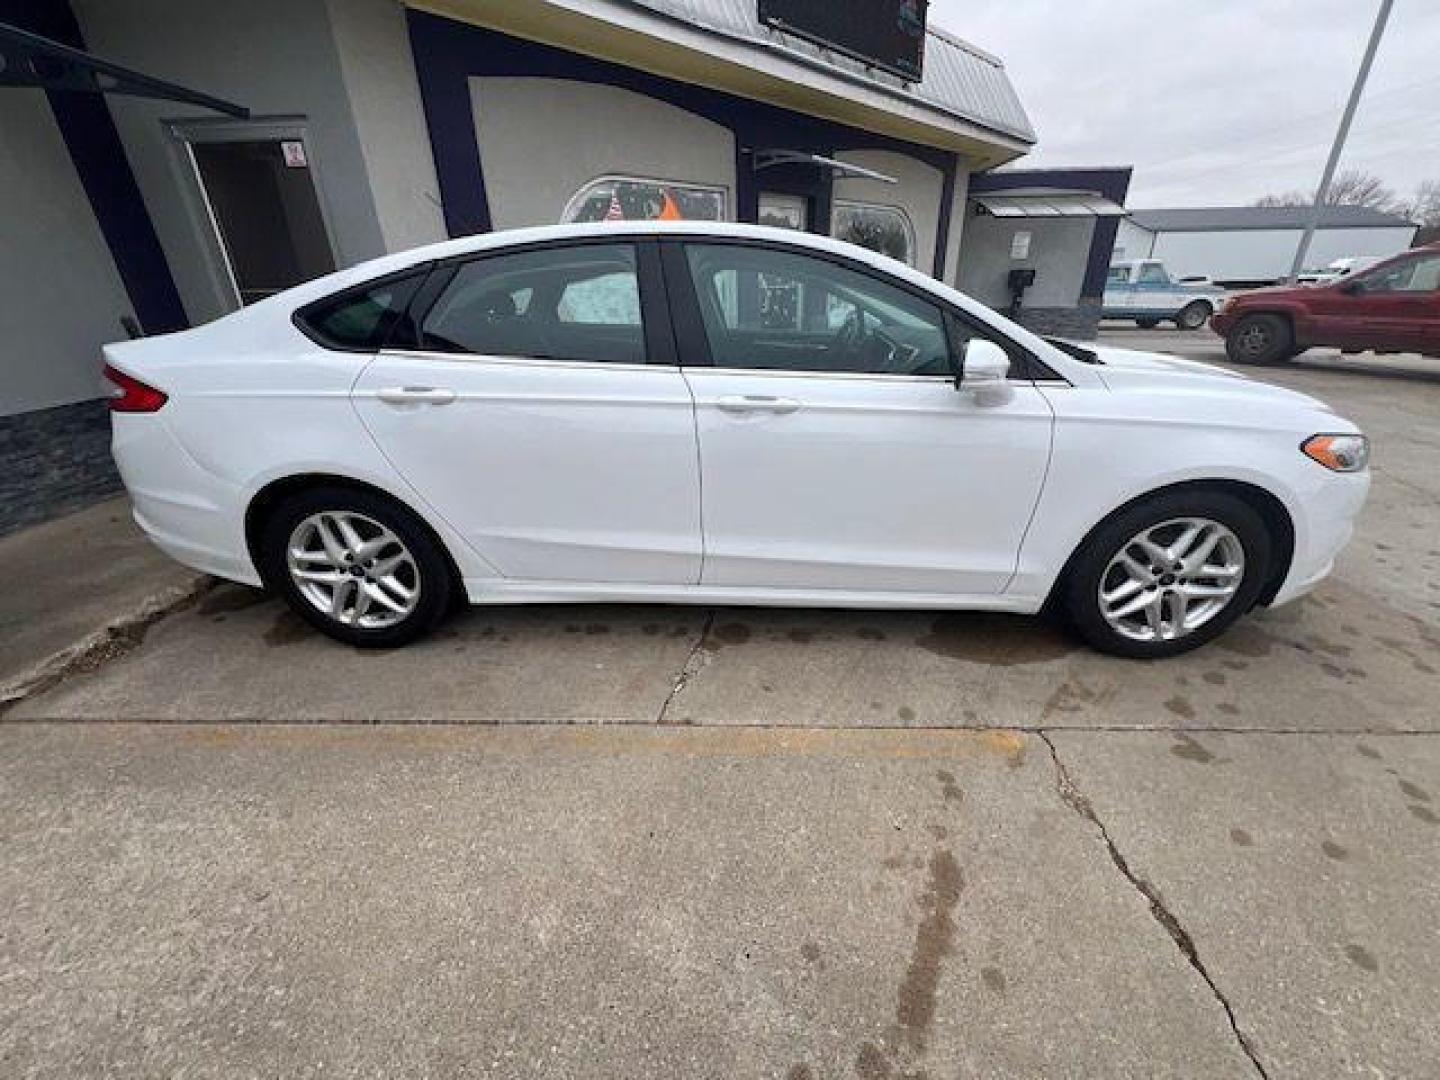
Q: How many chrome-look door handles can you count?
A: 0